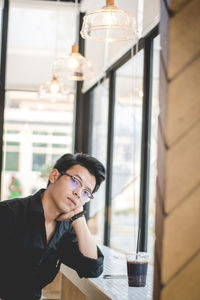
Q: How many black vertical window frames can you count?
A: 4